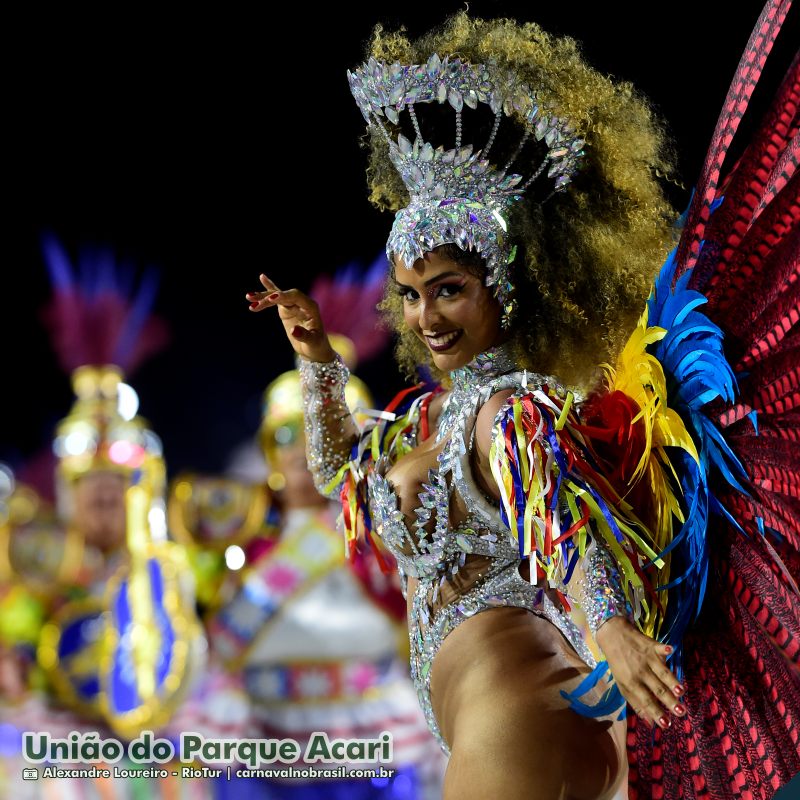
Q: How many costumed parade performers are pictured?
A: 3